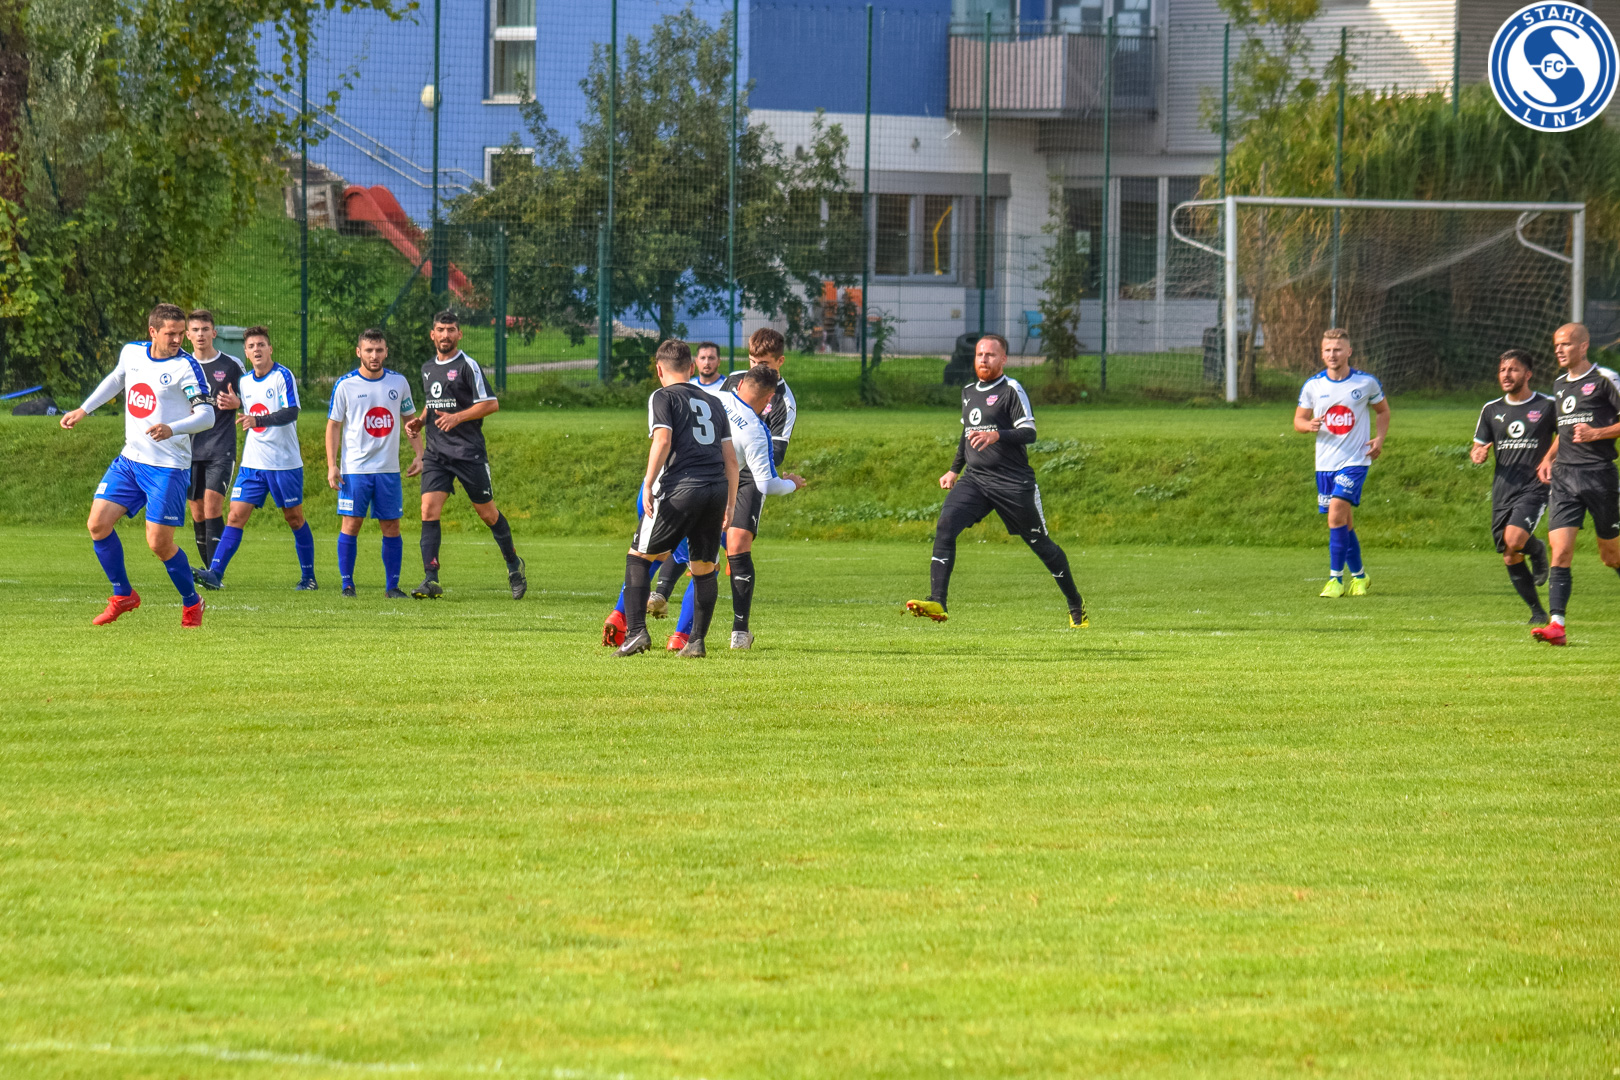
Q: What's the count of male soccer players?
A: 13